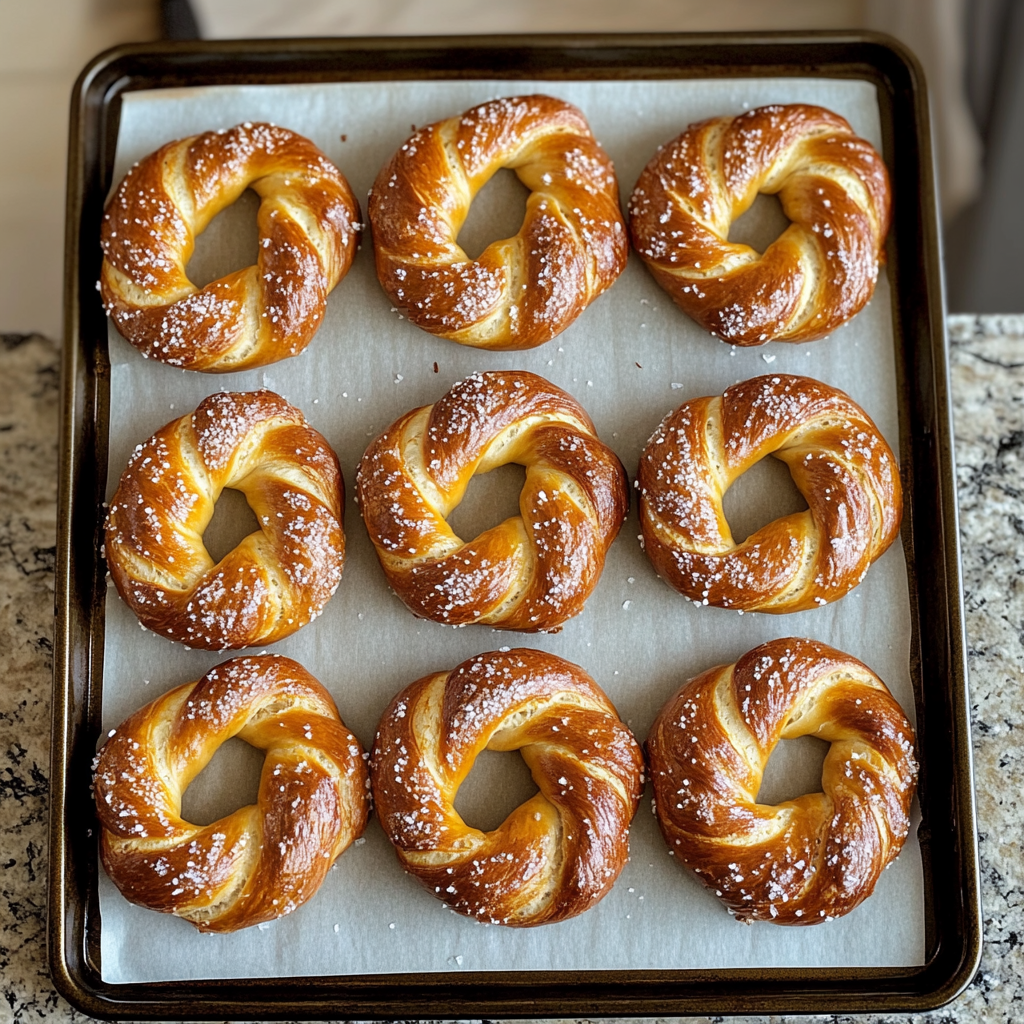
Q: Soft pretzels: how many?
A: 9